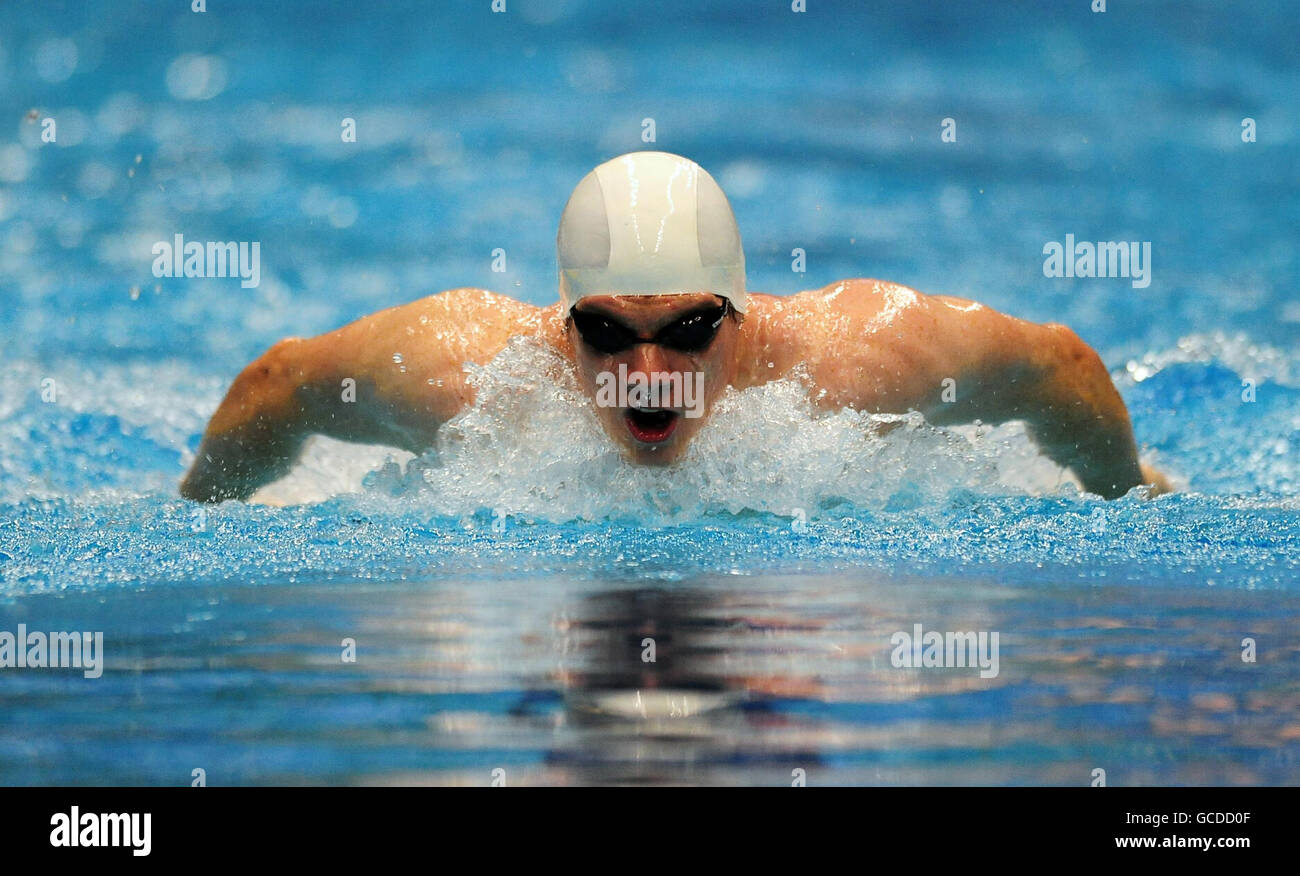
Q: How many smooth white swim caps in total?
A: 1